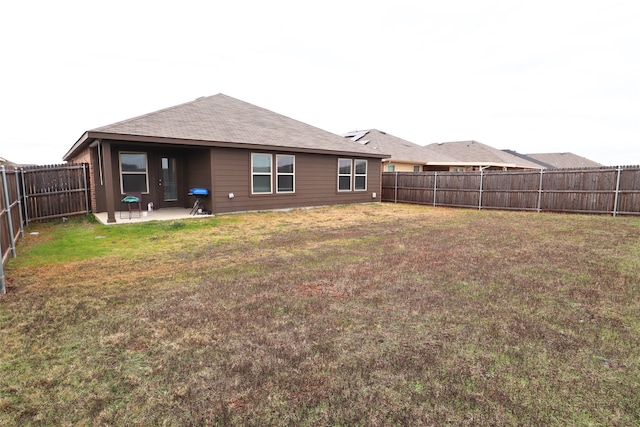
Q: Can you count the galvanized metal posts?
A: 10